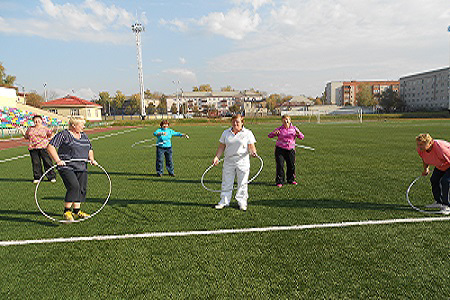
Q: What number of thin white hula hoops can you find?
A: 5